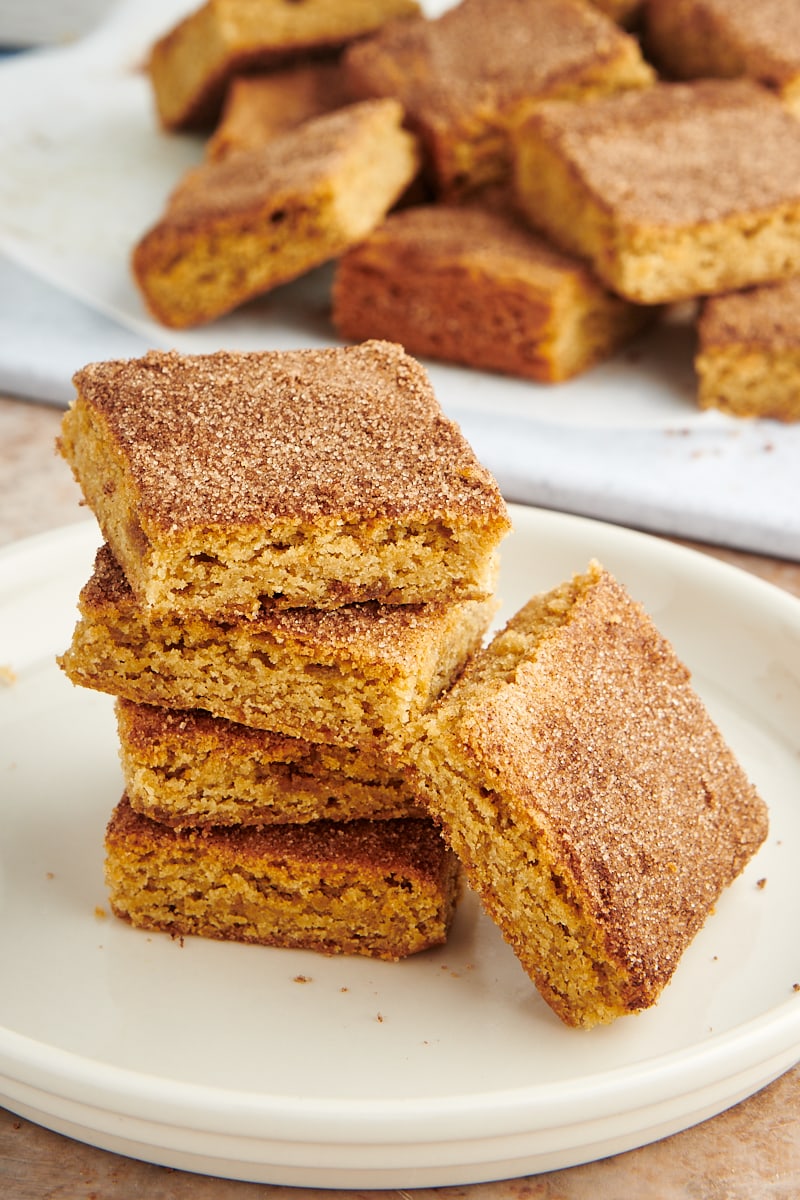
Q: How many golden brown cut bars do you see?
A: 14